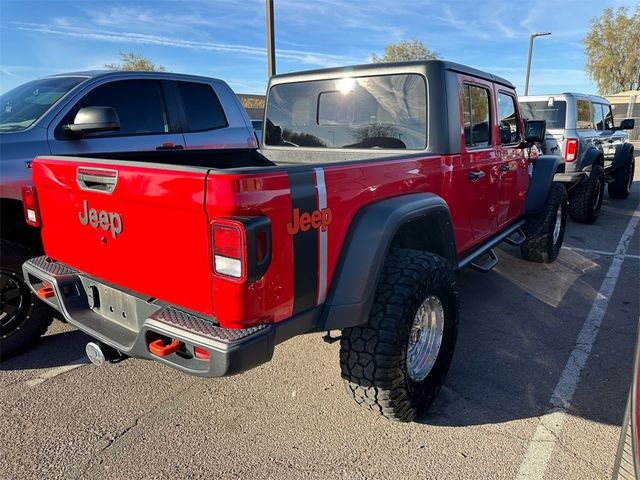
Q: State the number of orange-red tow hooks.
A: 2